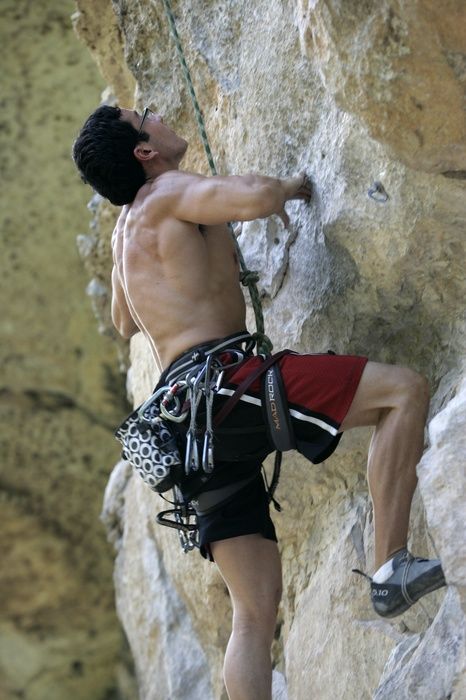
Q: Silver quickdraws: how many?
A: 2